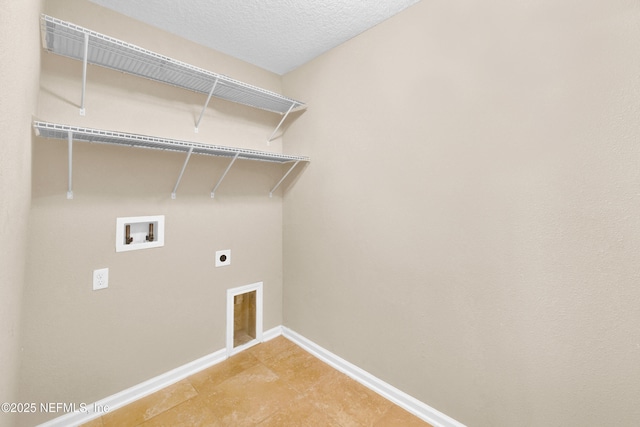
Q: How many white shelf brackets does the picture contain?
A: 7